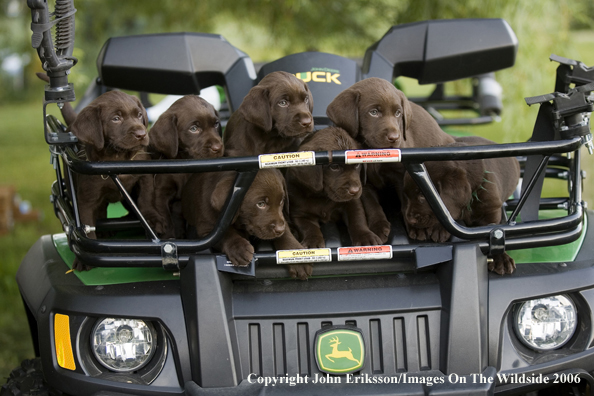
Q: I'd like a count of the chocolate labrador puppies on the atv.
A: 7